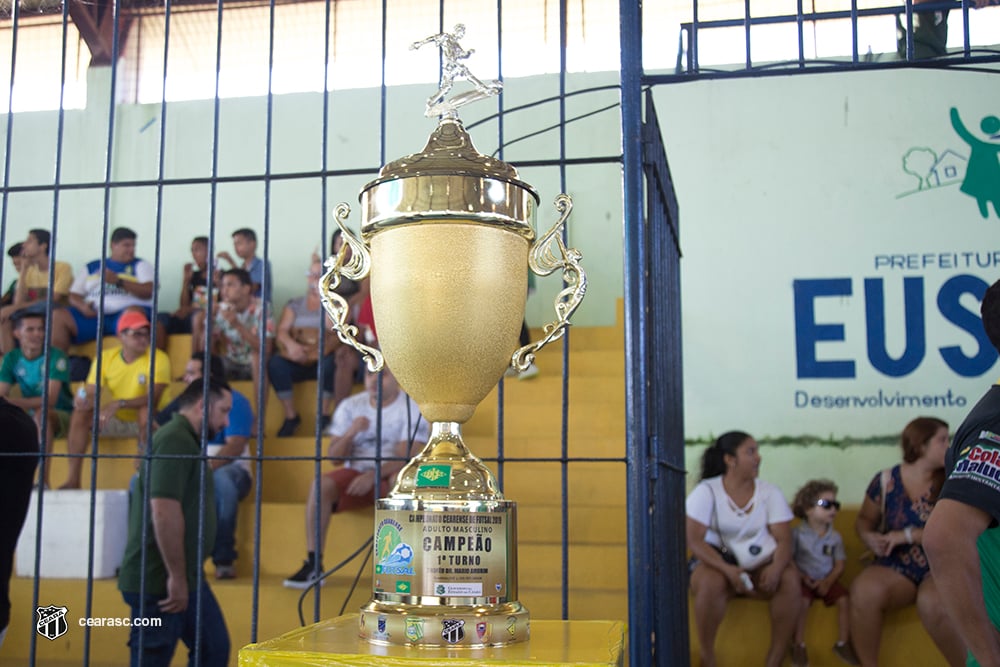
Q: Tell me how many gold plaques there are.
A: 1